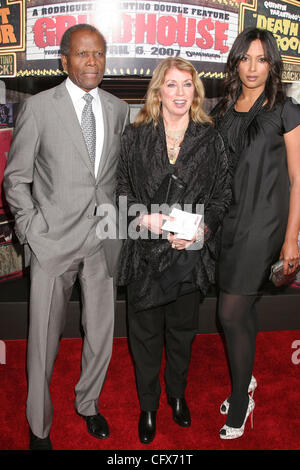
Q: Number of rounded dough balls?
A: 0